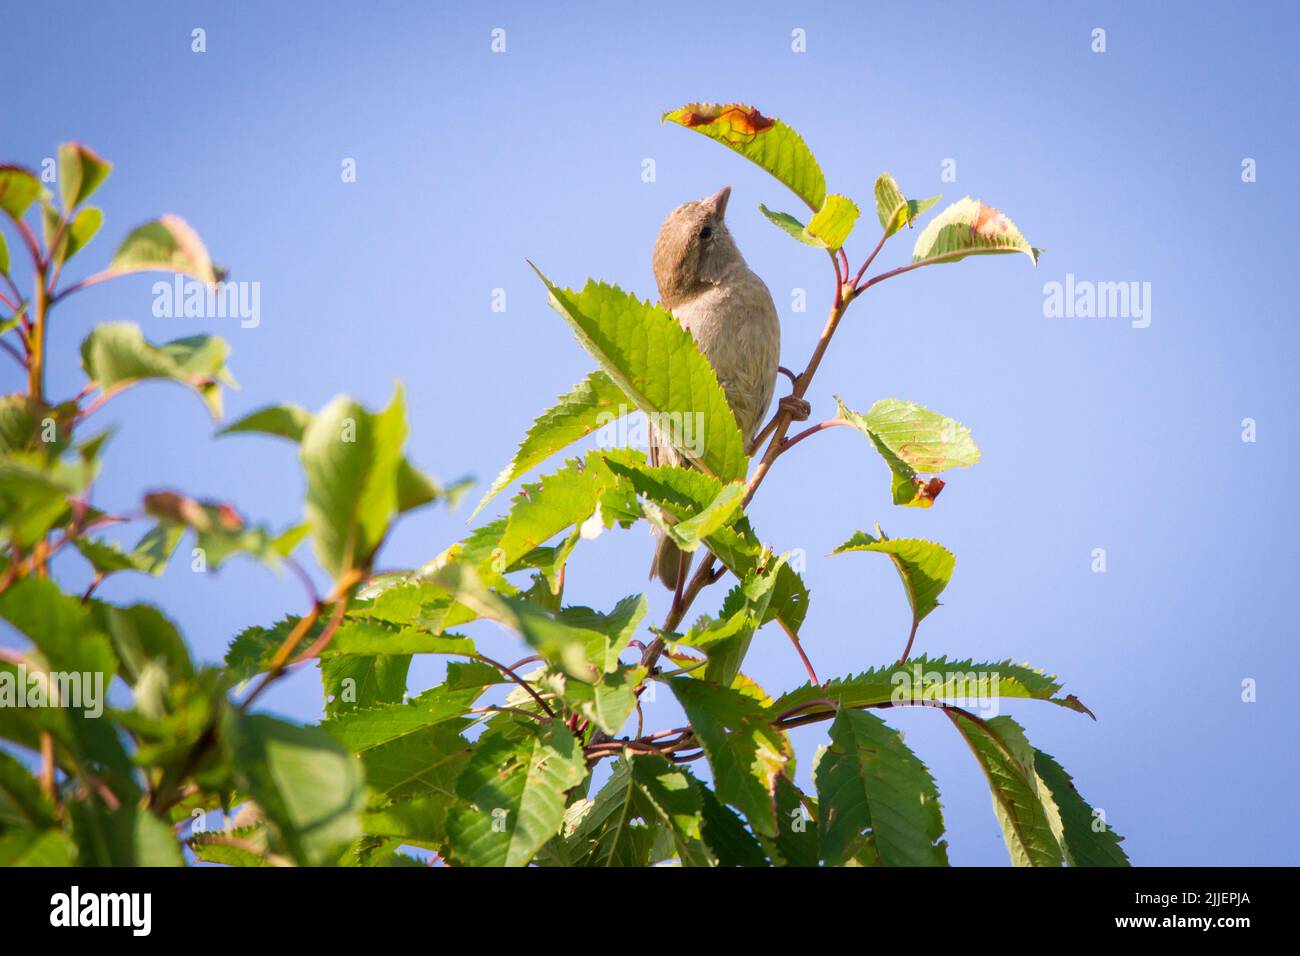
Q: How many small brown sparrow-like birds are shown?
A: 1